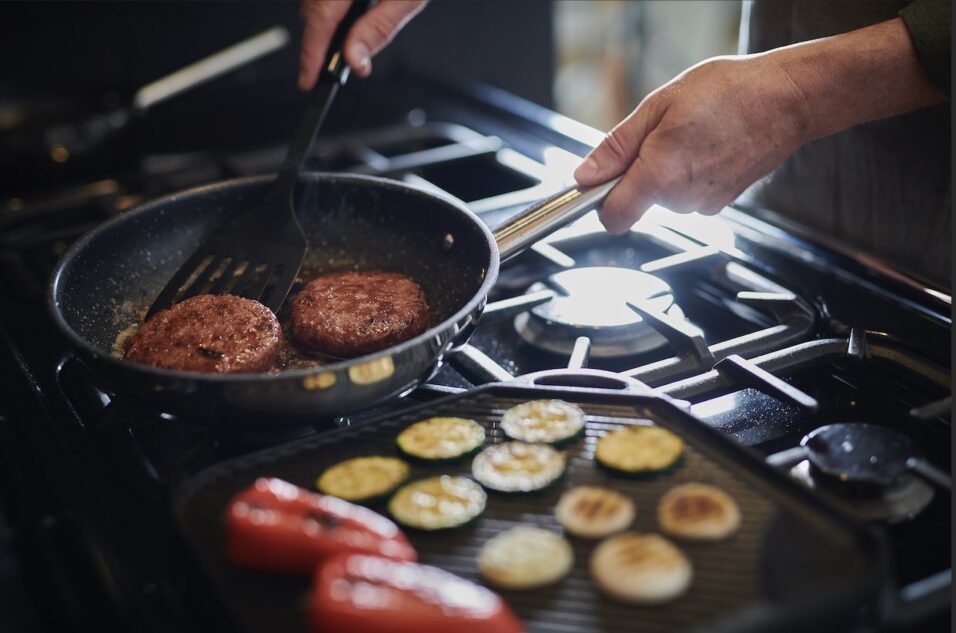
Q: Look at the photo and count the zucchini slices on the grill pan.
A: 6